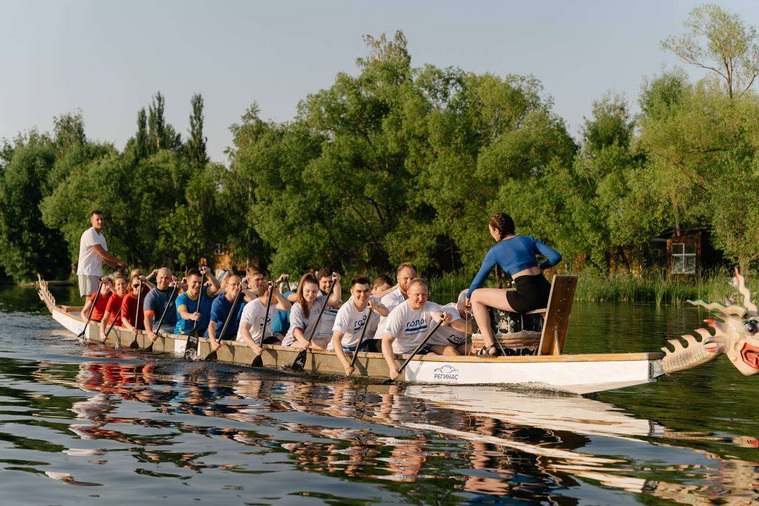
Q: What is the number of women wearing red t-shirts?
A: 3